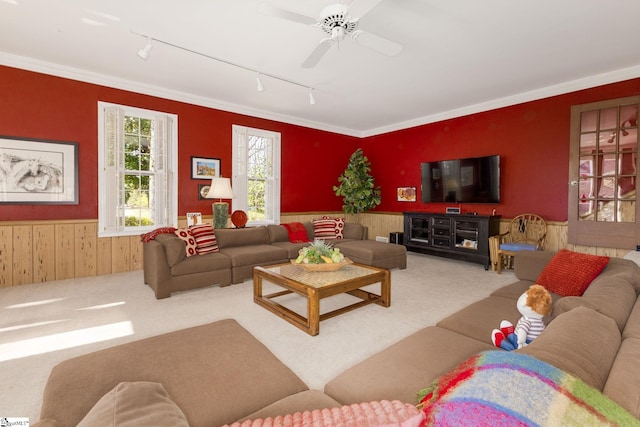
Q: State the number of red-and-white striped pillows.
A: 2